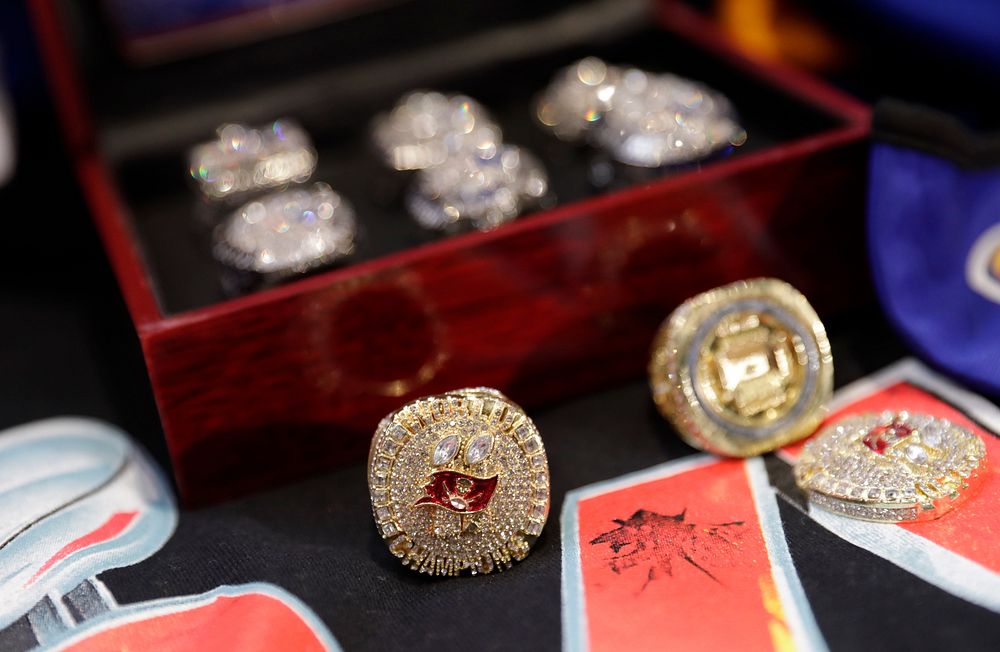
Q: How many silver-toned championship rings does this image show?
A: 6